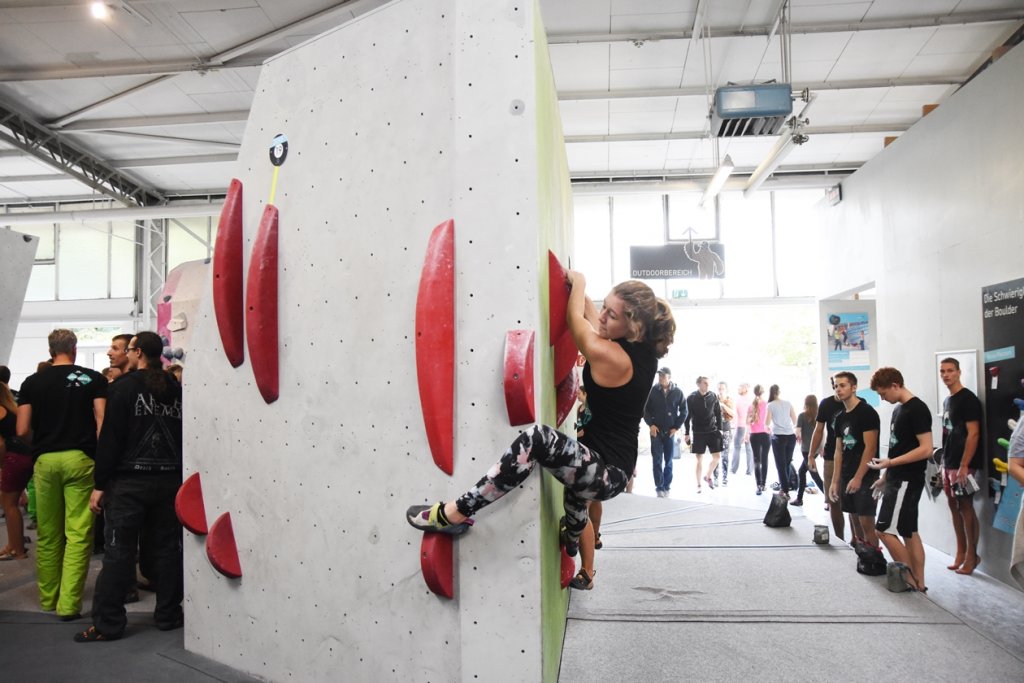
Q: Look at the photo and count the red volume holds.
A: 11